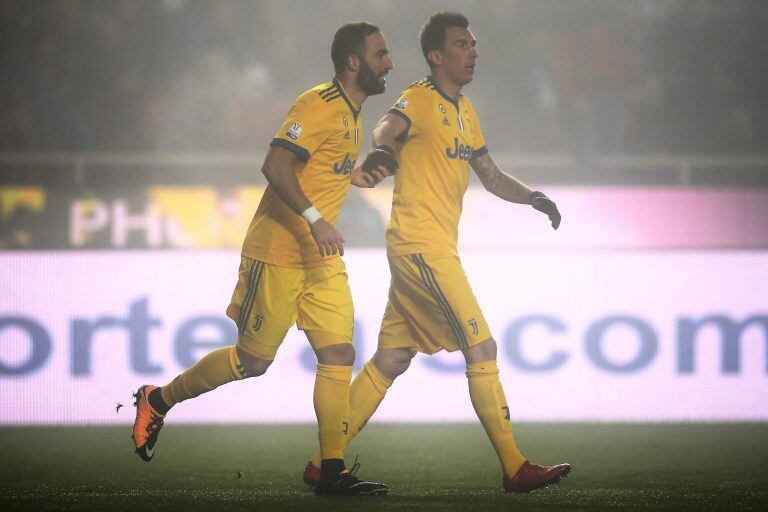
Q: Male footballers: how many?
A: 2